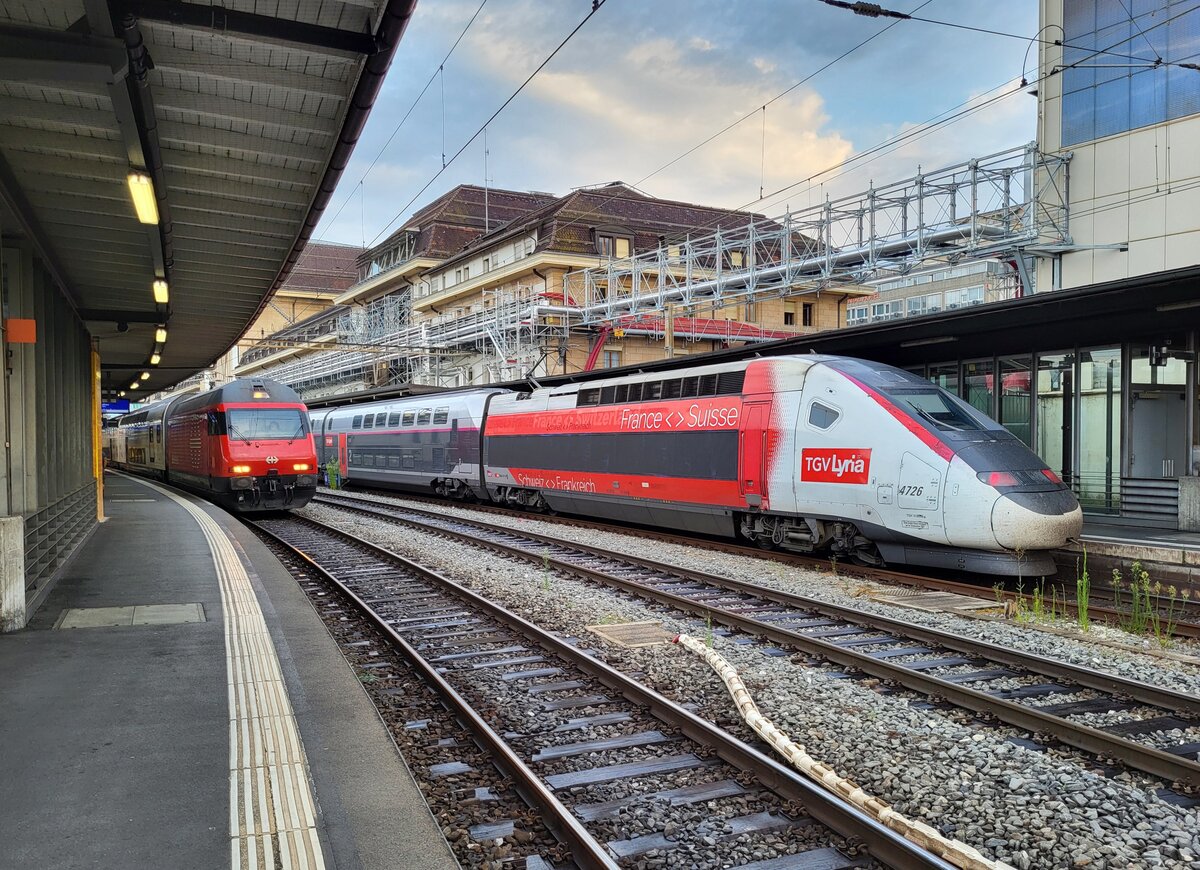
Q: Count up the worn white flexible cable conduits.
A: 1